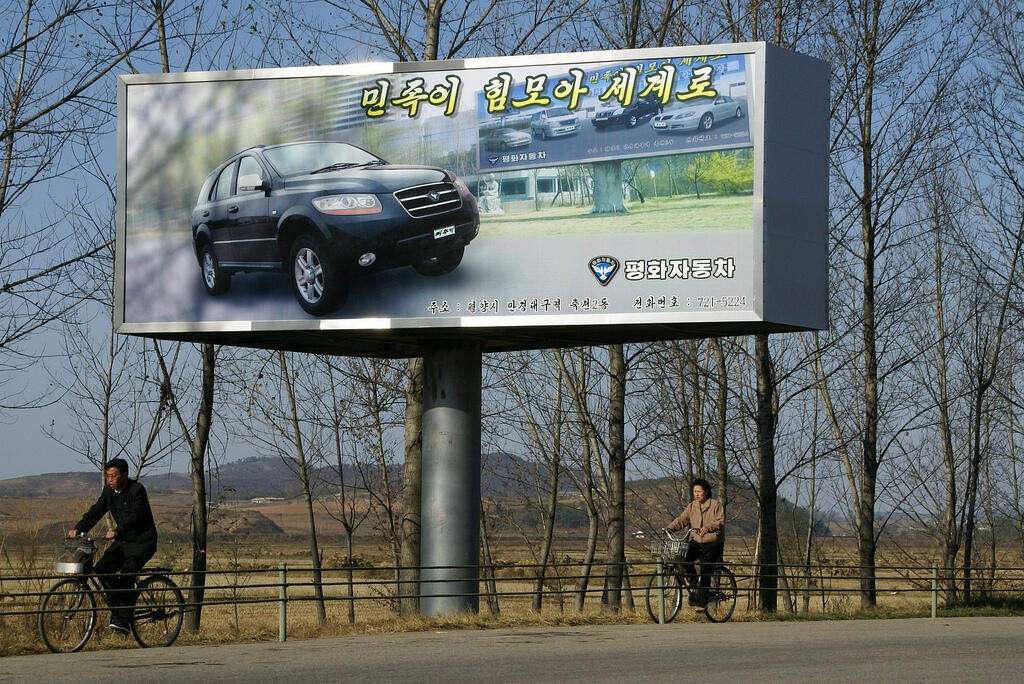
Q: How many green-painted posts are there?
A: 3